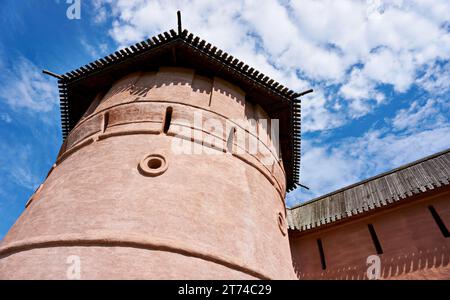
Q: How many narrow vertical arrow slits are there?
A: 6